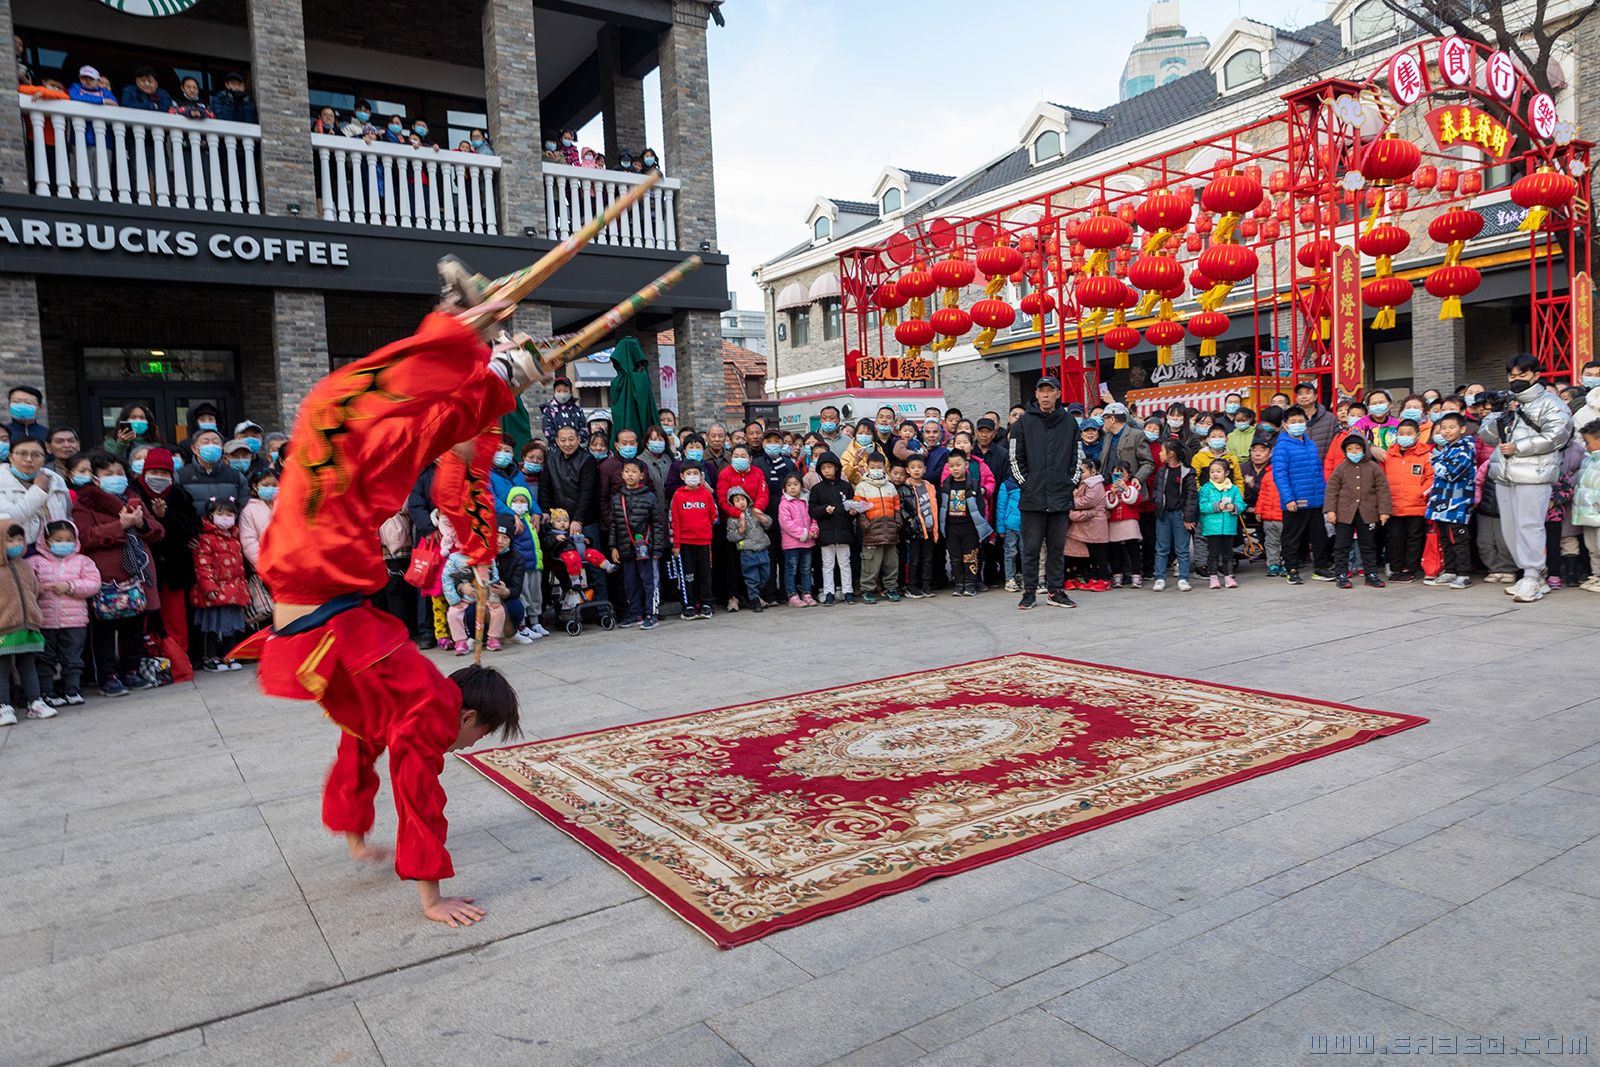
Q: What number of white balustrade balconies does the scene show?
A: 3